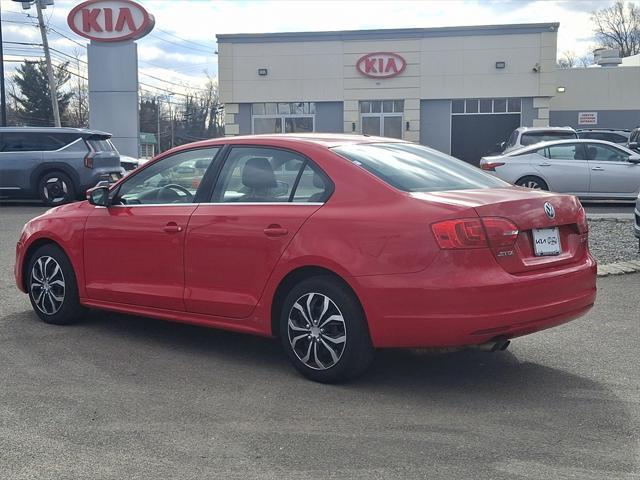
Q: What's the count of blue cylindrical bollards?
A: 0